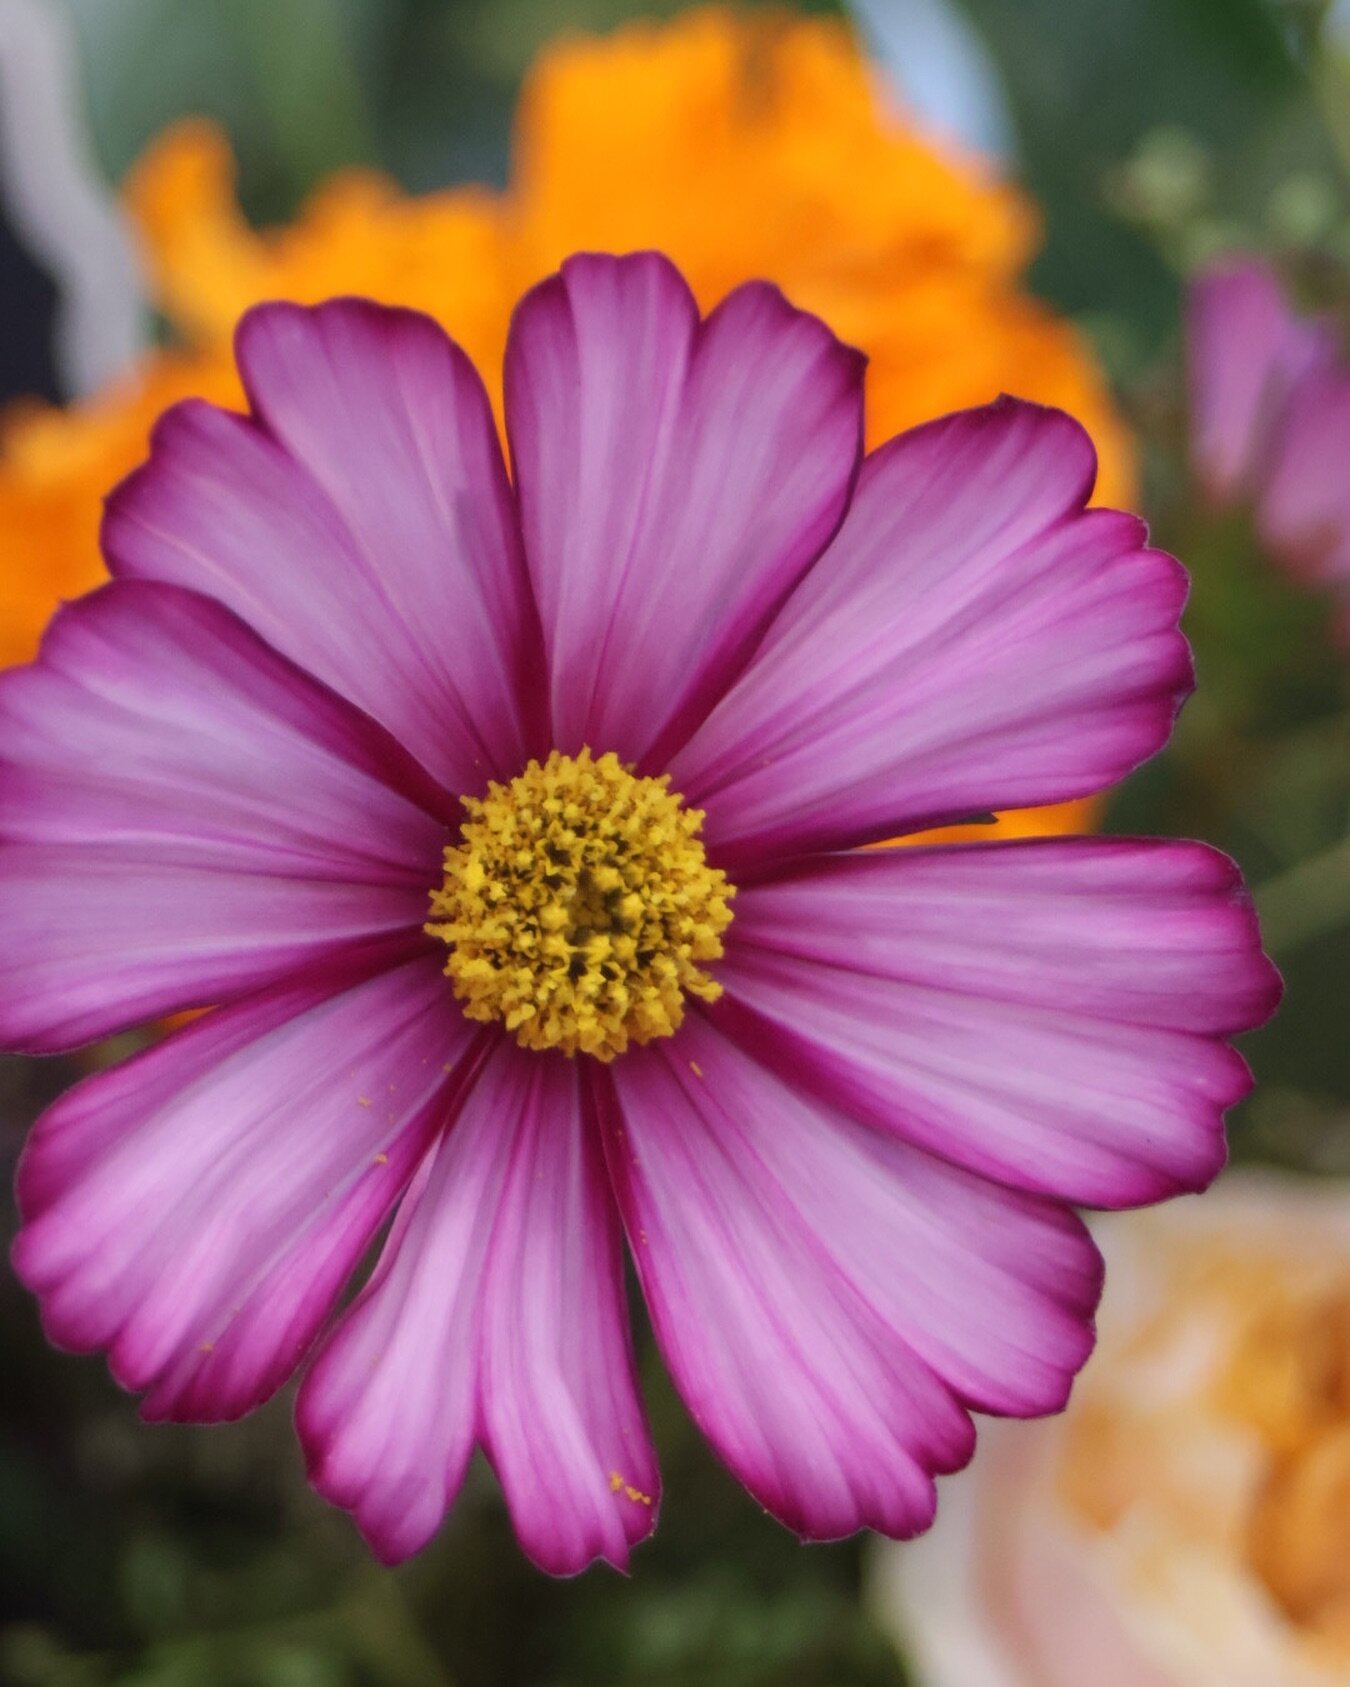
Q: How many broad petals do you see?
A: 8